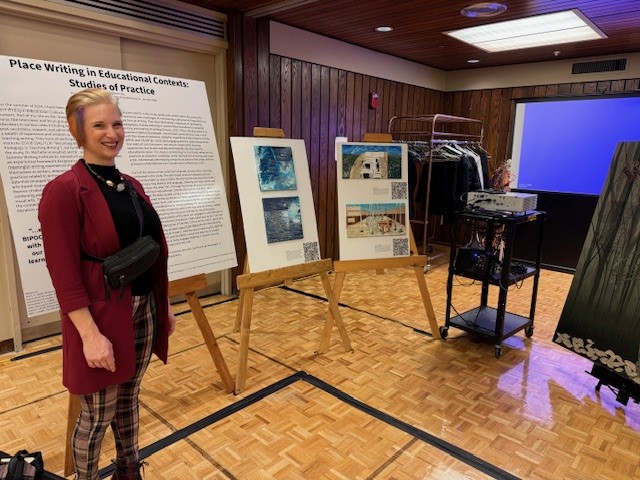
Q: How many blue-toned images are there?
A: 2